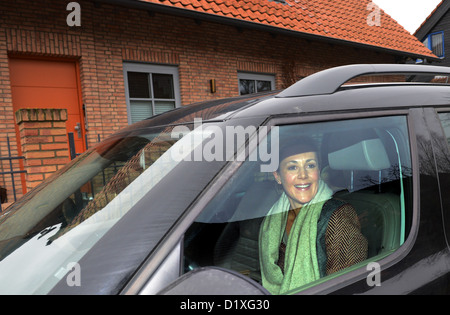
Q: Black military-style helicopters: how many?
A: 0